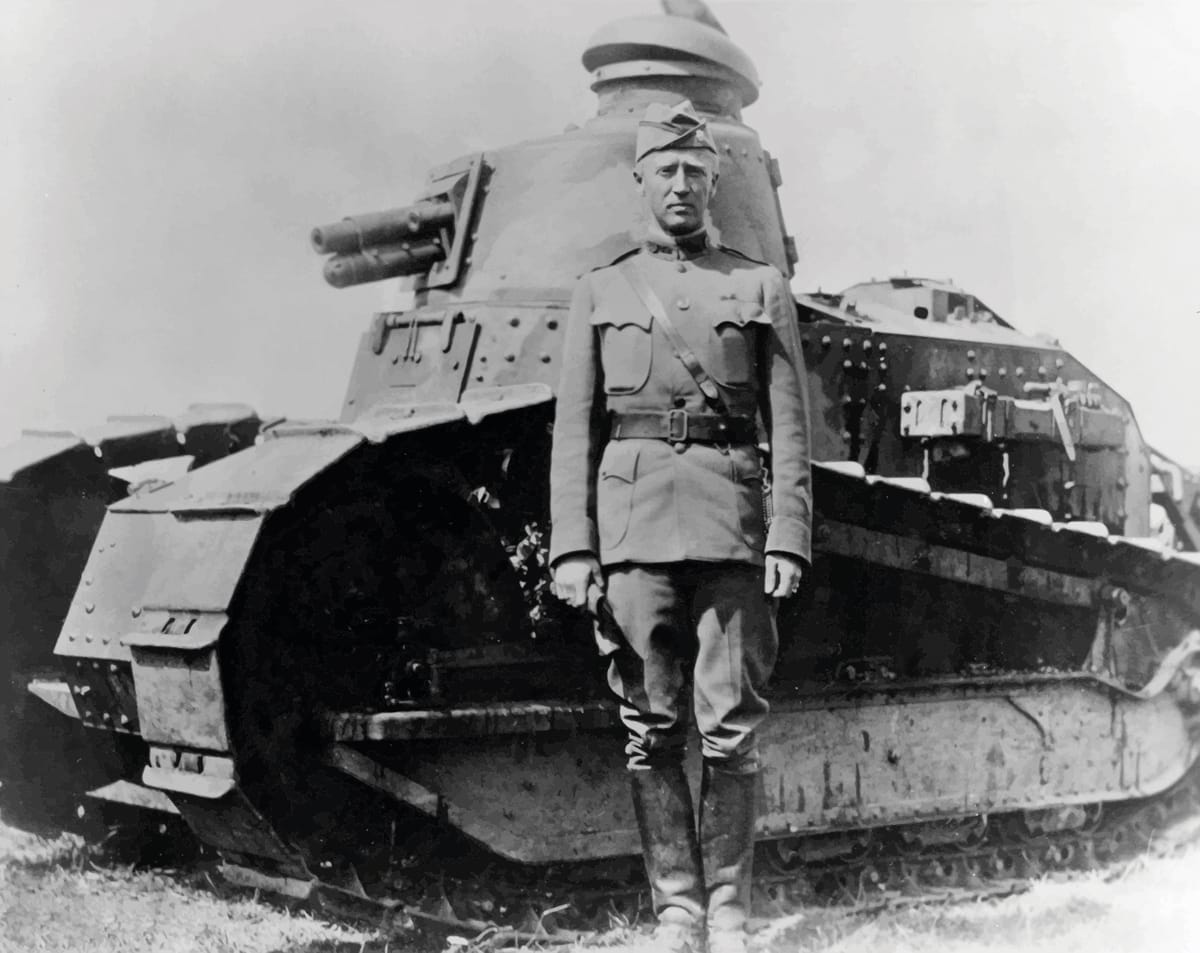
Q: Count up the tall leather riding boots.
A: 2